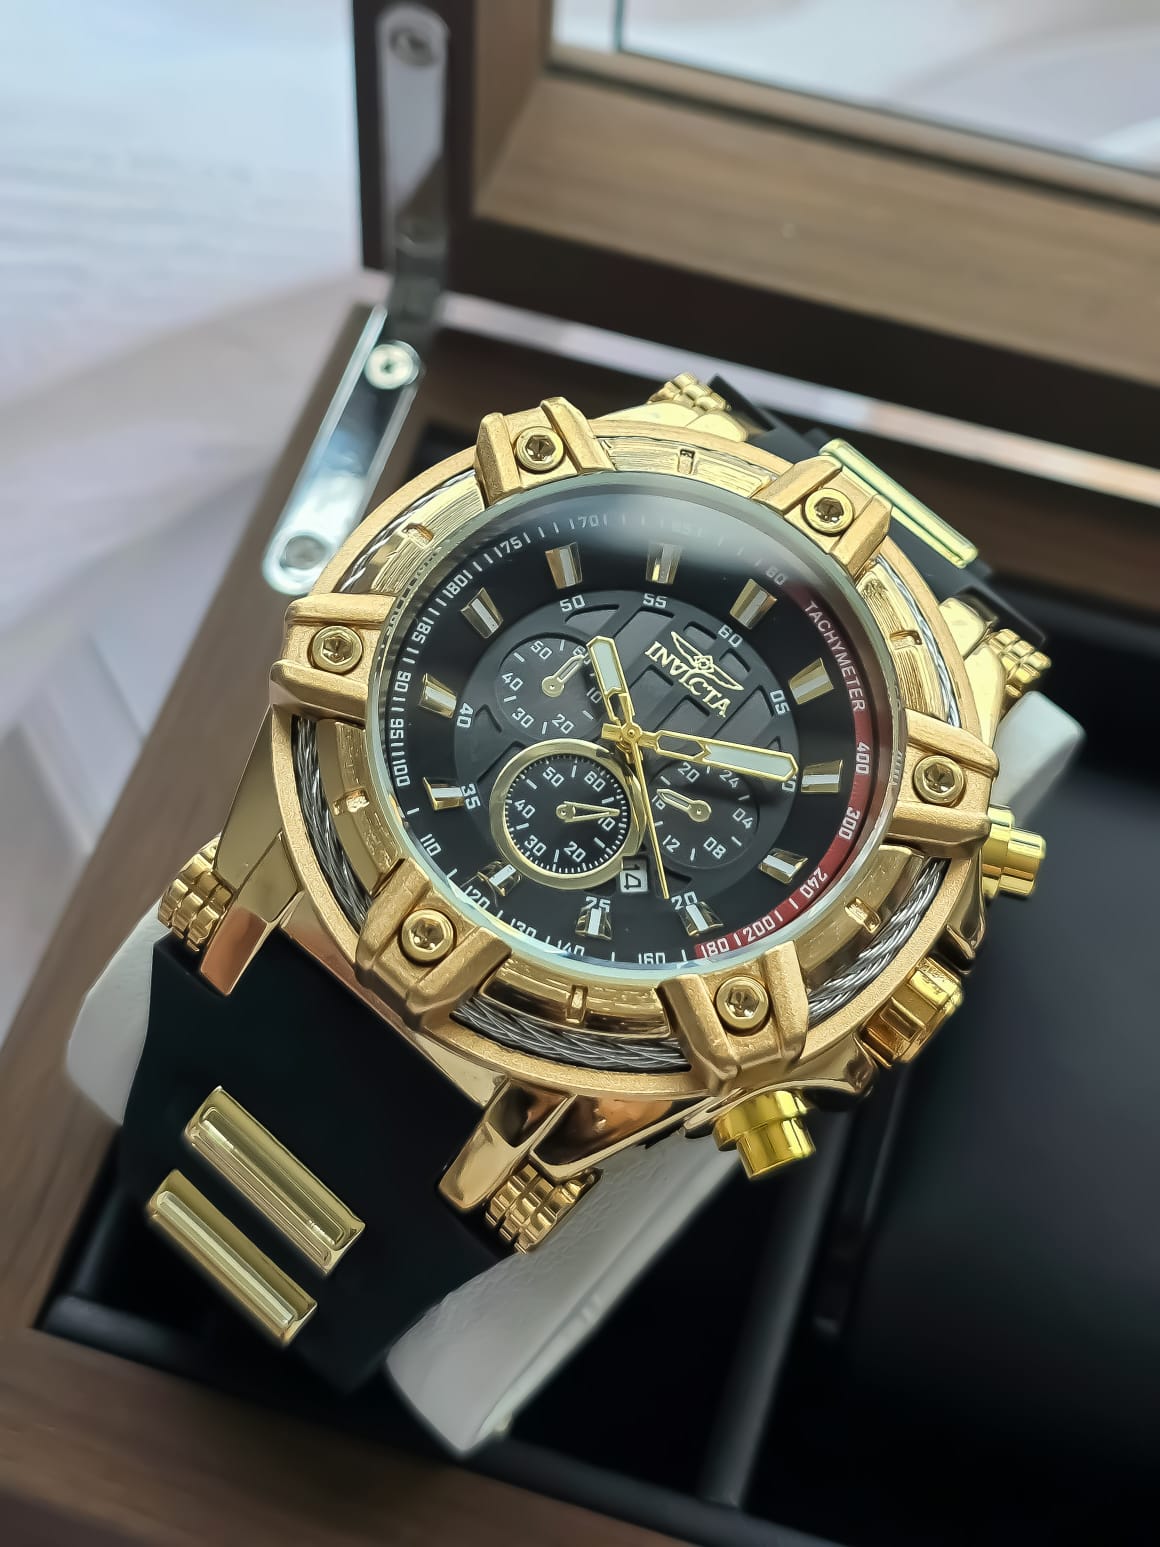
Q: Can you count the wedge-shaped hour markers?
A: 12